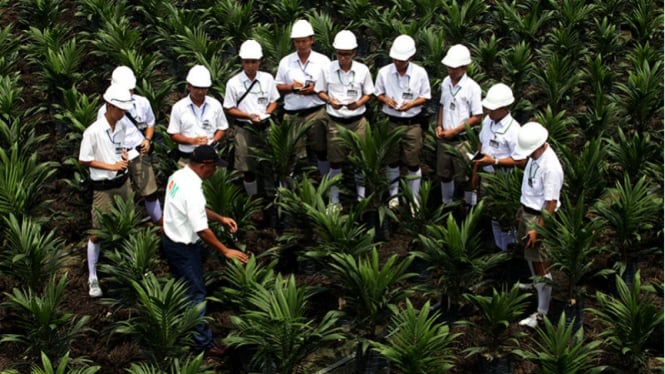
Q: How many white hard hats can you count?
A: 10